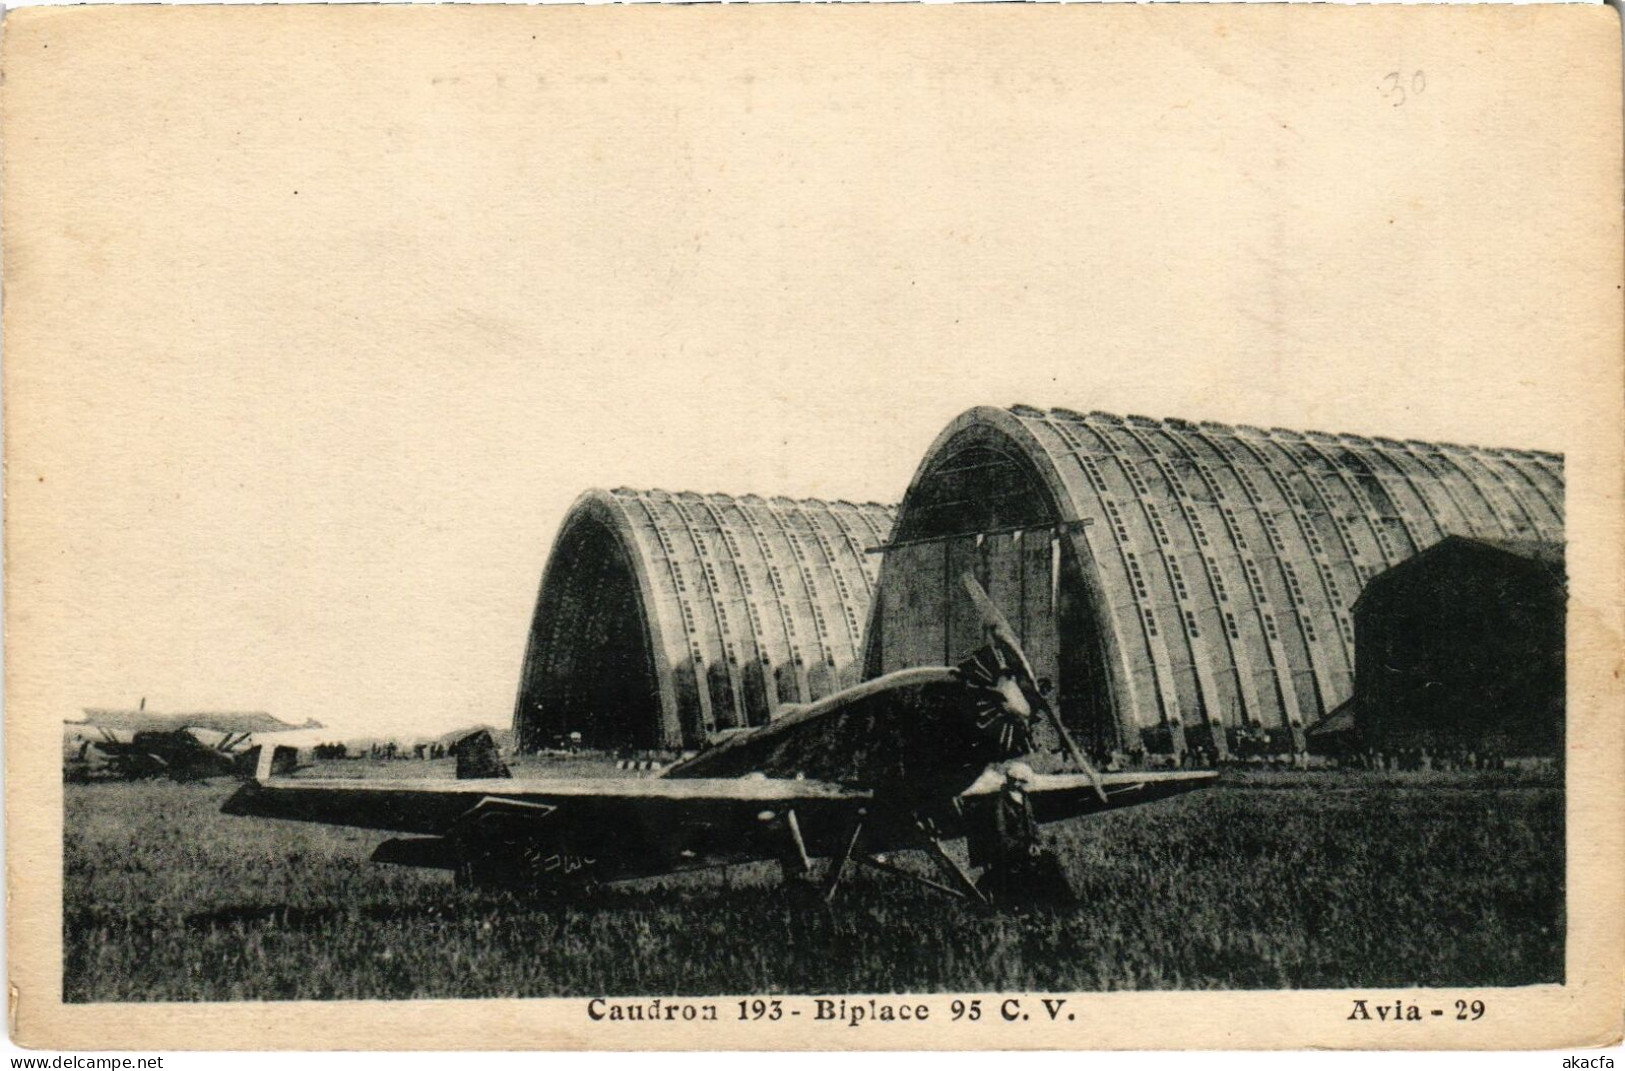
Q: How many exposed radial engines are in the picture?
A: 1